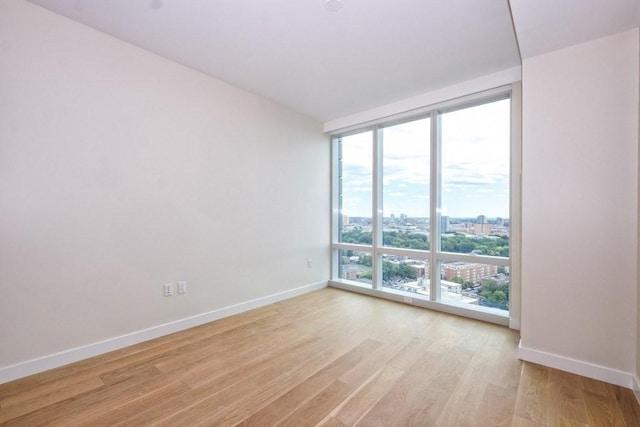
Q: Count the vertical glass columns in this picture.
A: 3